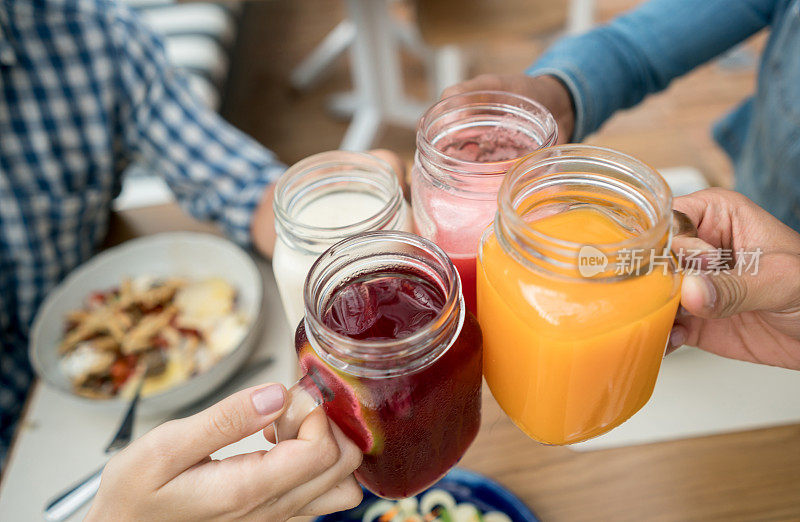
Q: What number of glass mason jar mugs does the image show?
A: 4